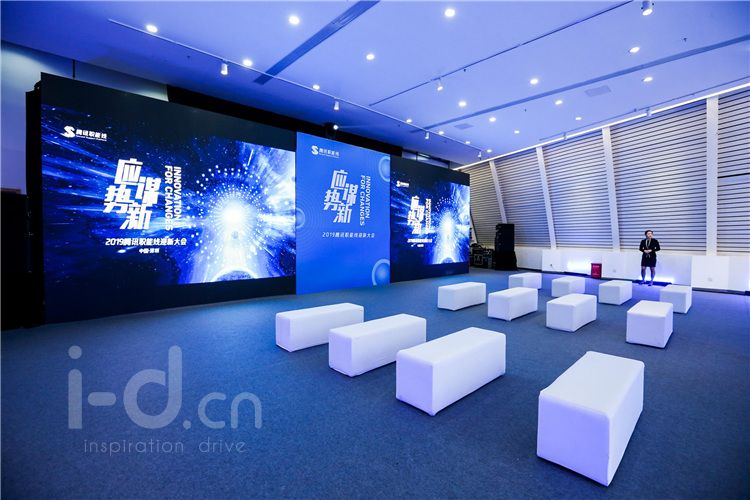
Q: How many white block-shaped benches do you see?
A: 12